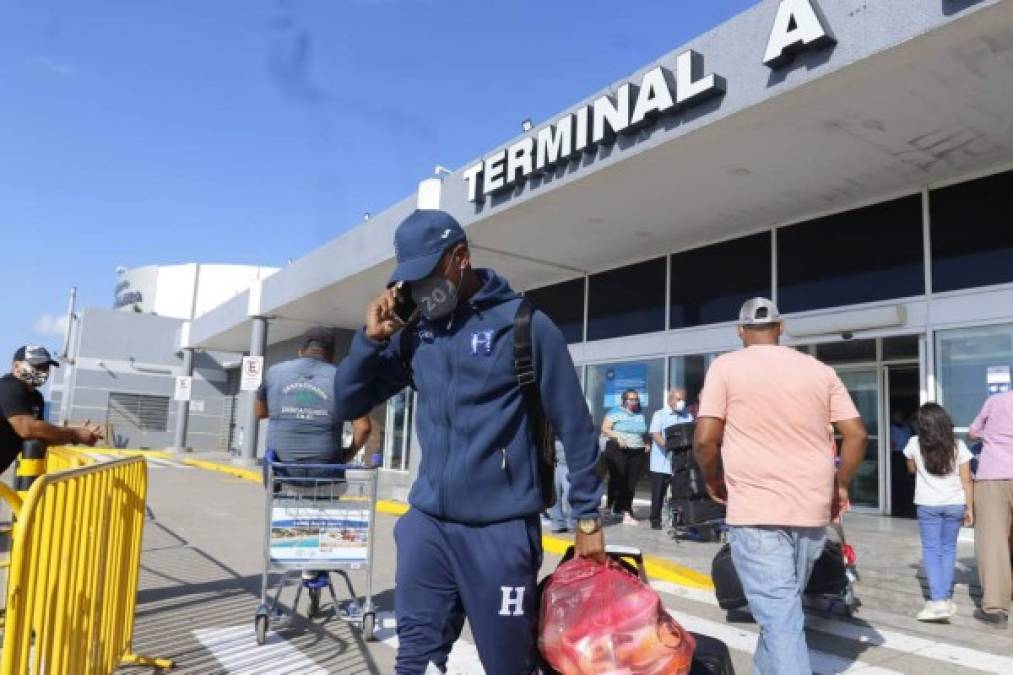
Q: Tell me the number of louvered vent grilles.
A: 1